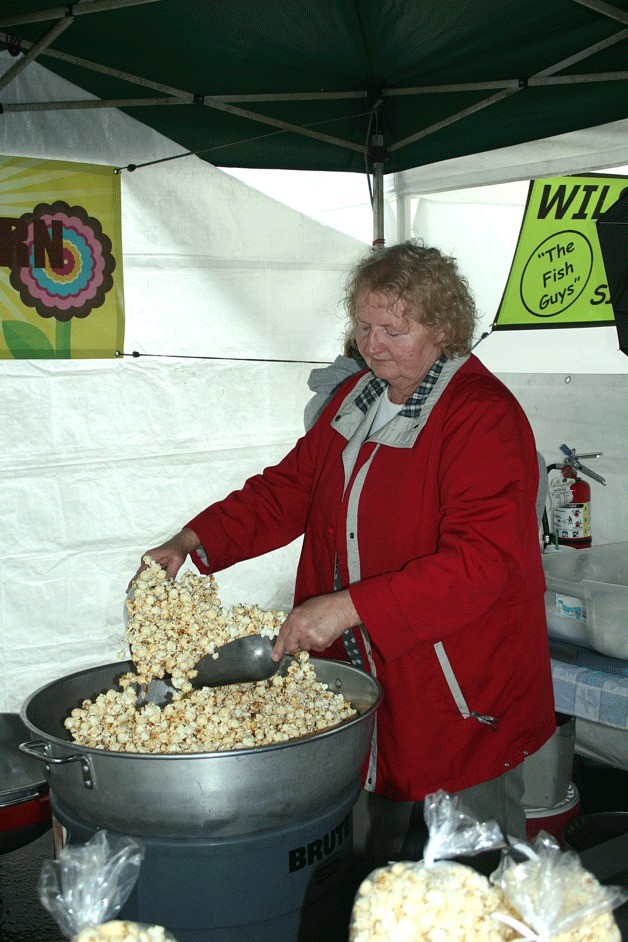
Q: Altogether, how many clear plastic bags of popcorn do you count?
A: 3